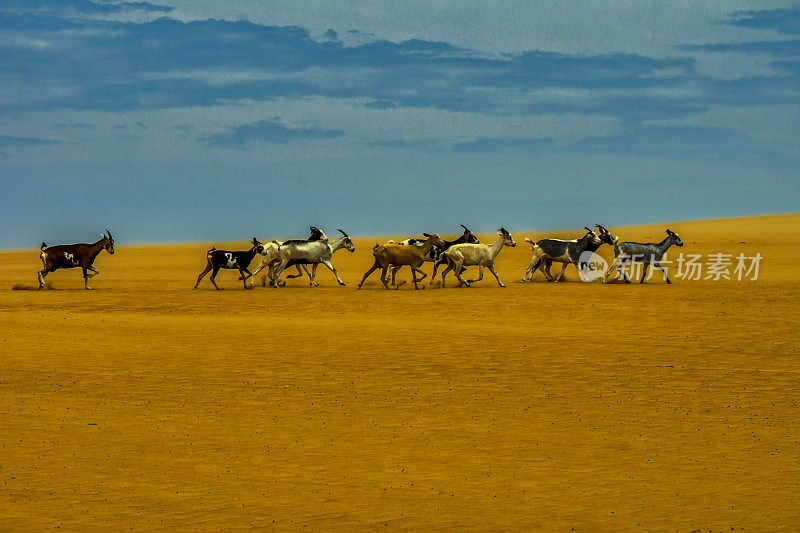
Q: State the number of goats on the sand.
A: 10